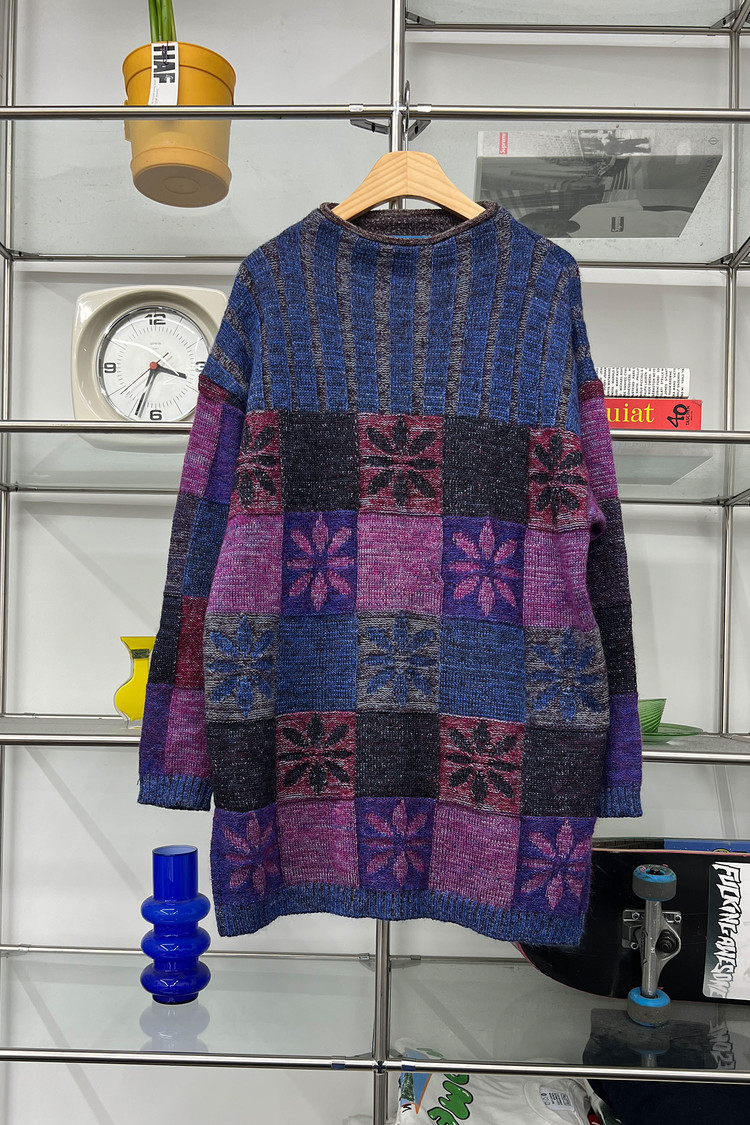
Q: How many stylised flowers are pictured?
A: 13